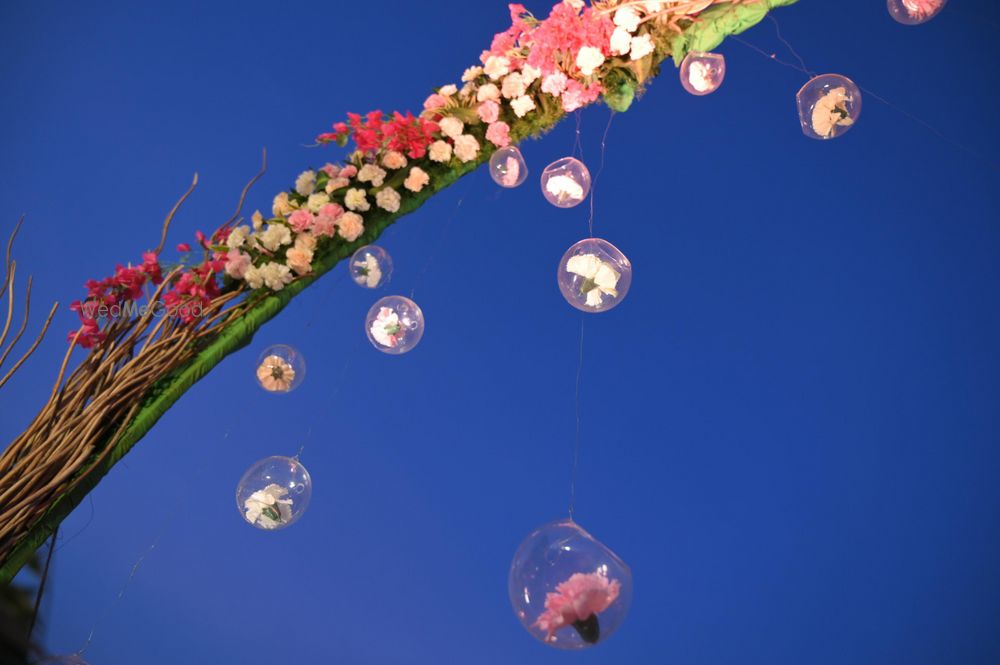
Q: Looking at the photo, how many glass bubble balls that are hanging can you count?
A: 11